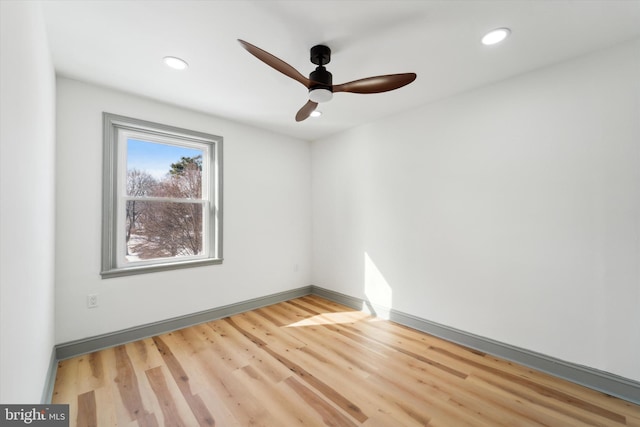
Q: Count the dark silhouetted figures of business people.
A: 0